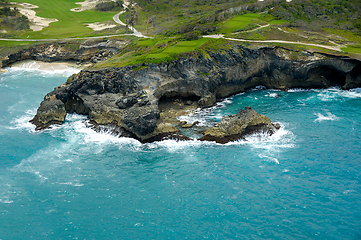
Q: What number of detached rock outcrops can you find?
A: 1